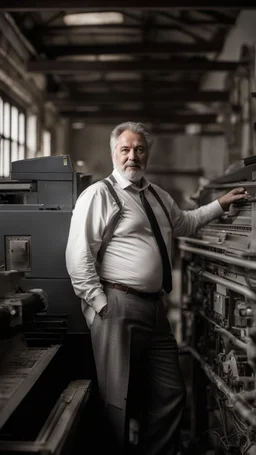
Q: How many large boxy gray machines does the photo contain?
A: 1